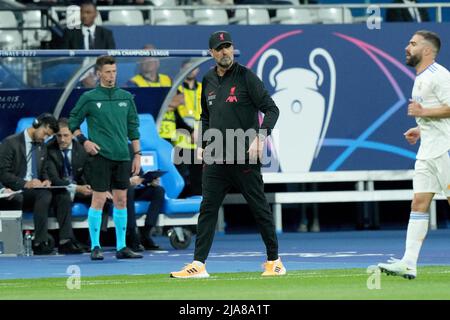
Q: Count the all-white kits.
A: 1